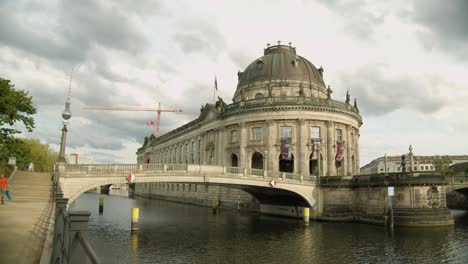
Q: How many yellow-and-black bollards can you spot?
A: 4